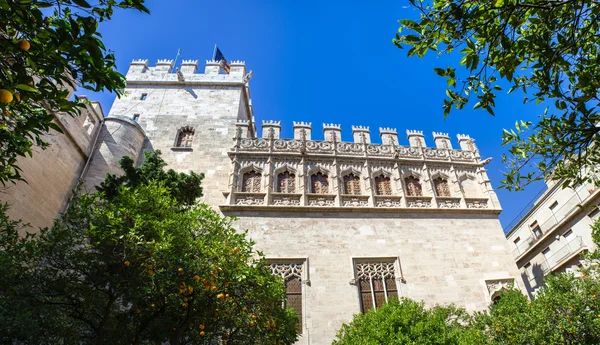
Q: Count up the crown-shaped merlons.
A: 14